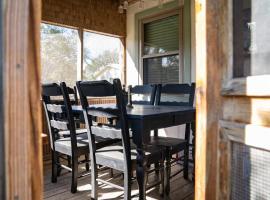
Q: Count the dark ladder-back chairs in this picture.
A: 5